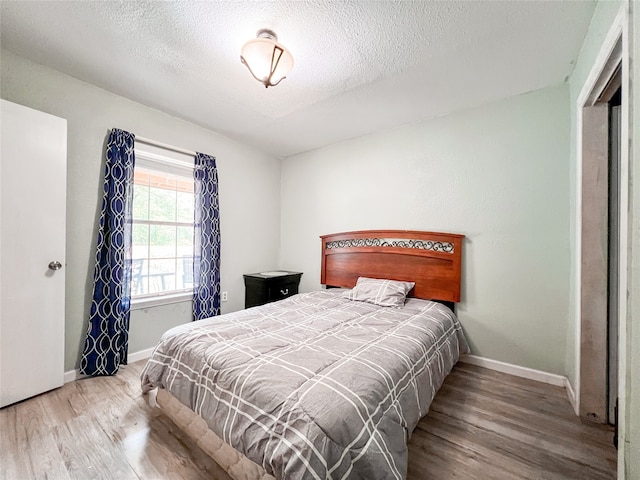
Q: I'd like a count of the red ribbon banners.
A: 0